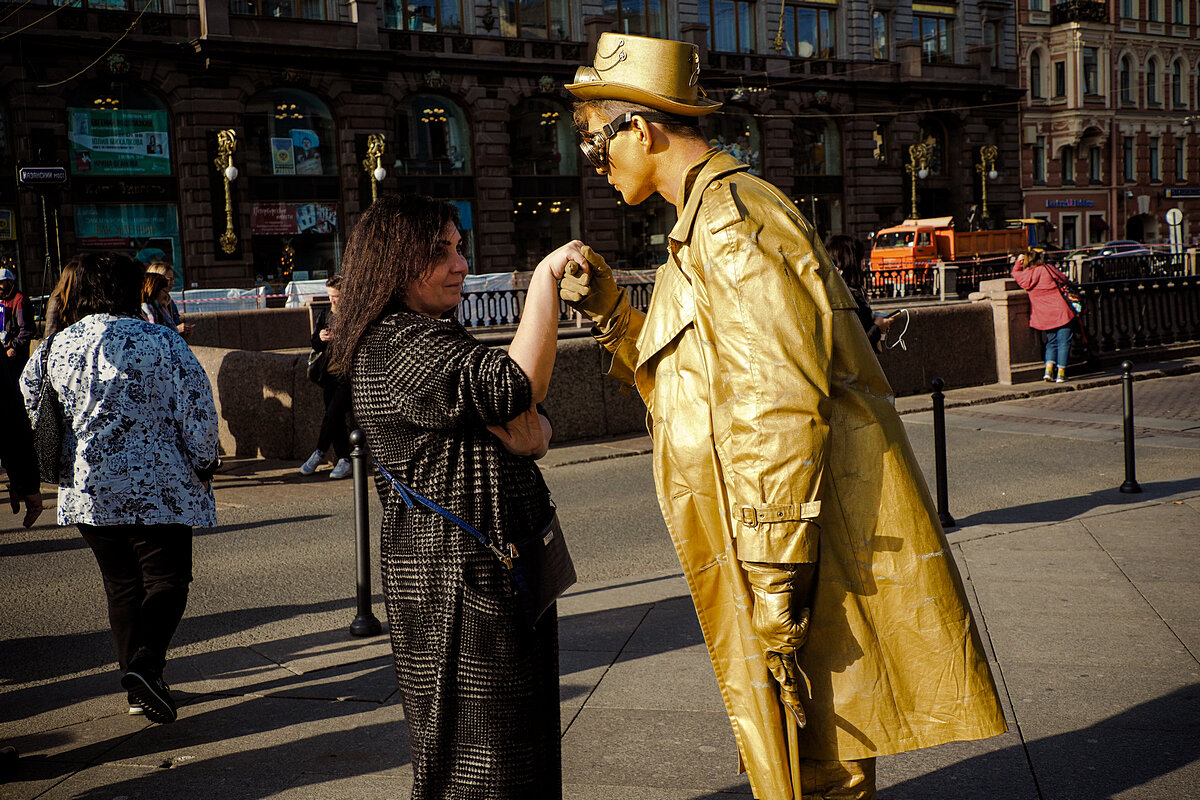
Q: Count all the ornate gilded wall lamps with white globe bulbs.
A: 4